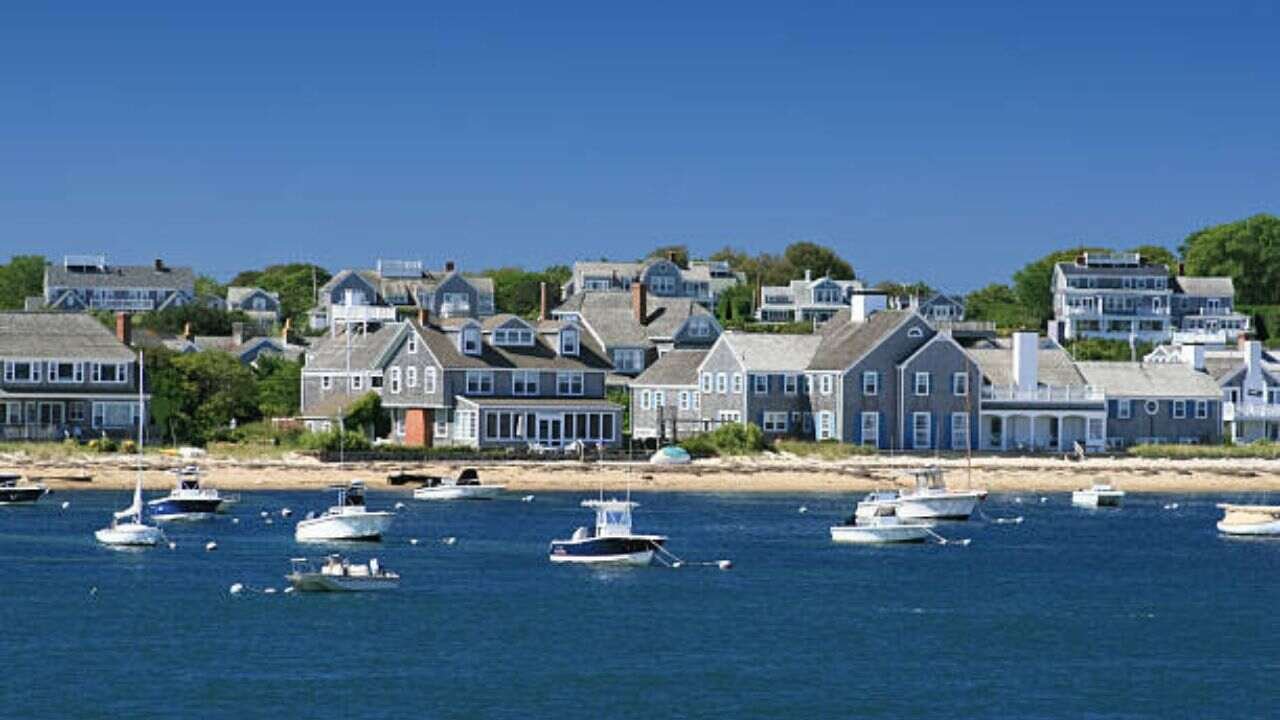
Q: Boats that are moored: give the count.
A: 12